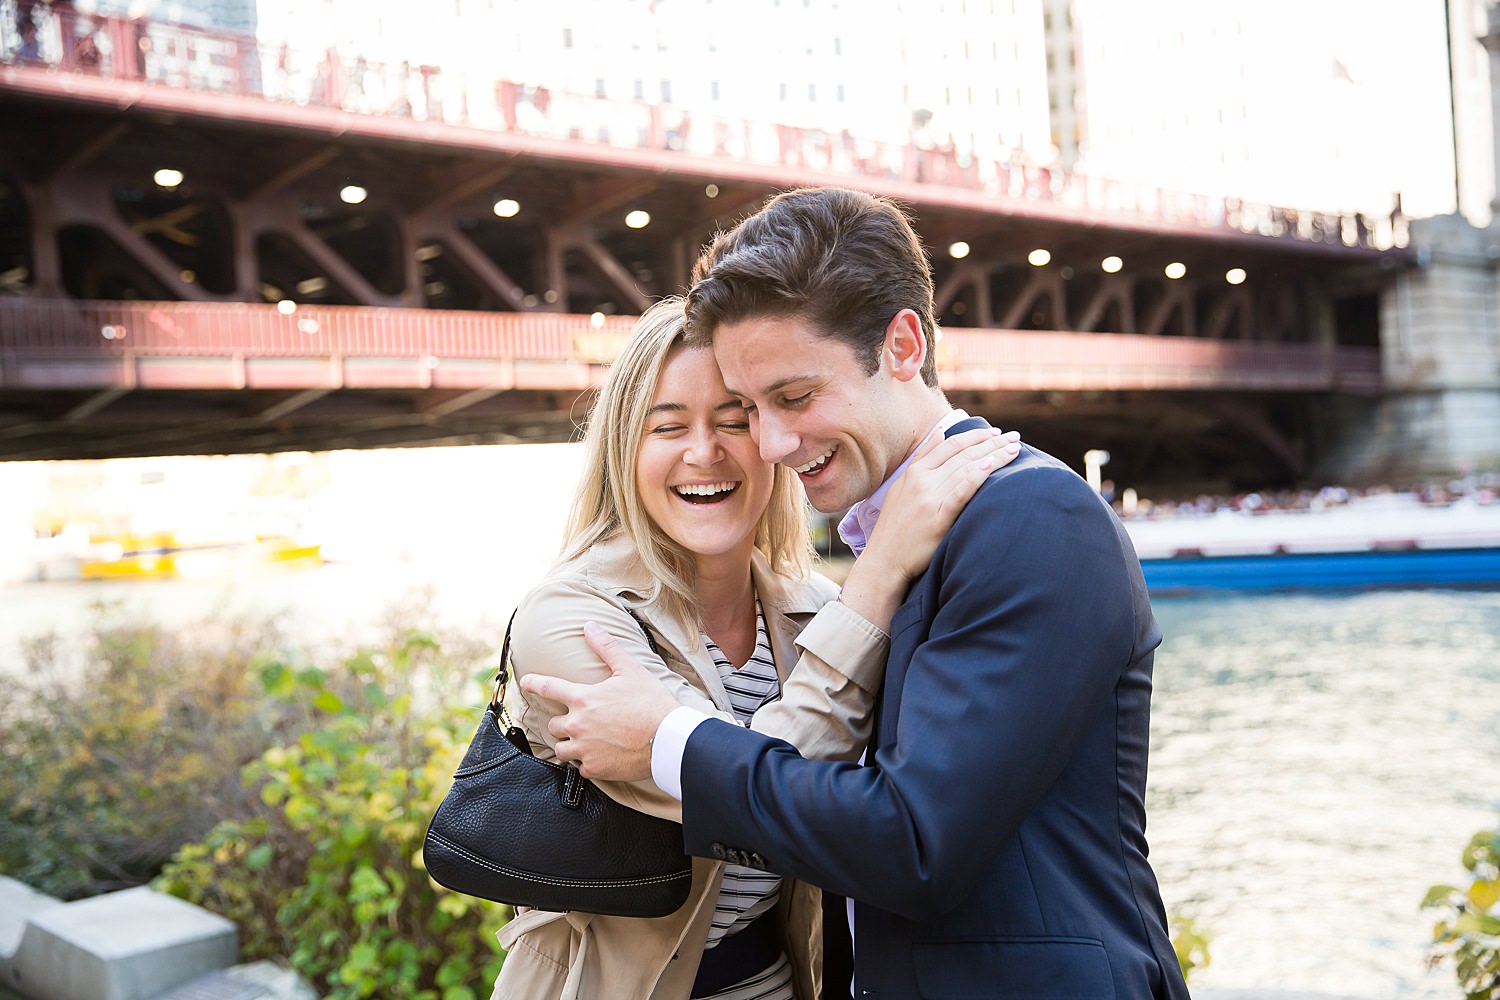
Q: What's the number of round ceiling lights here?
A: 9